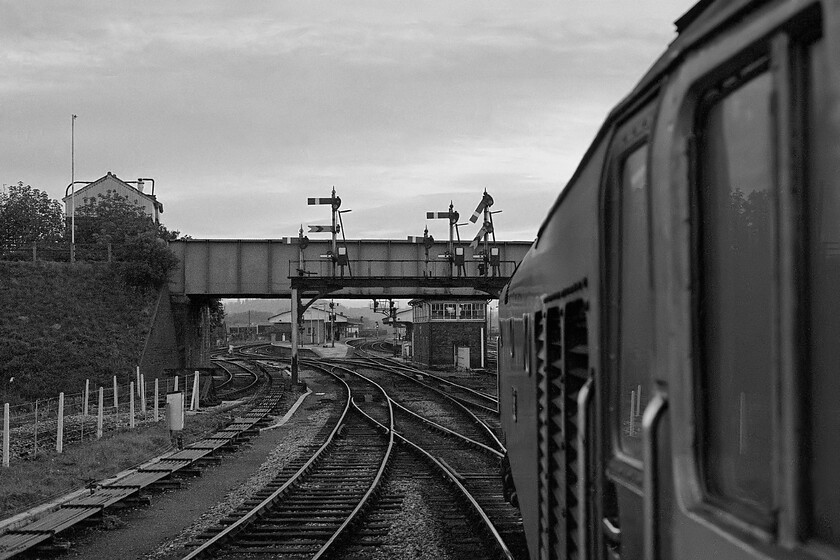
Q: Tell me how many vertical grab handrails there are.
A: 2